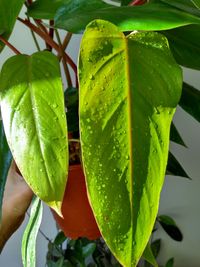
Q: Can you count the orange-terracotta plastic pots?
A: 1